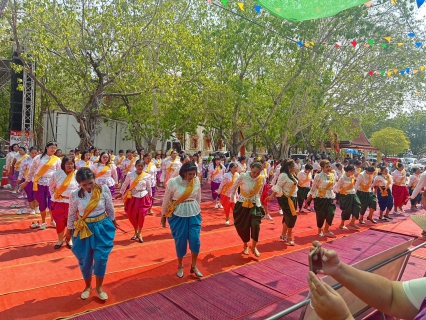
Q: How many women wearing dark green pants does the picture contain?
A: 6